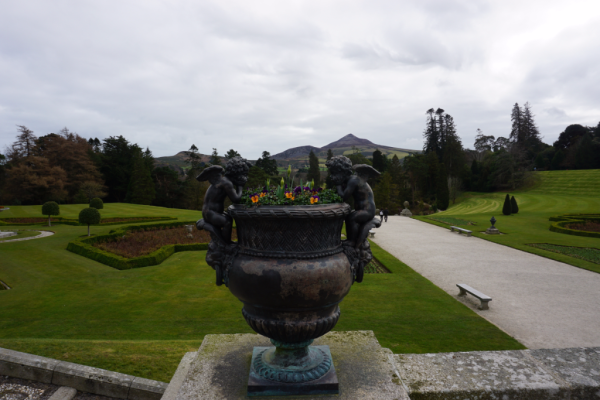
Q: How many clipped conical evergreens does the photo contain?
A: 2